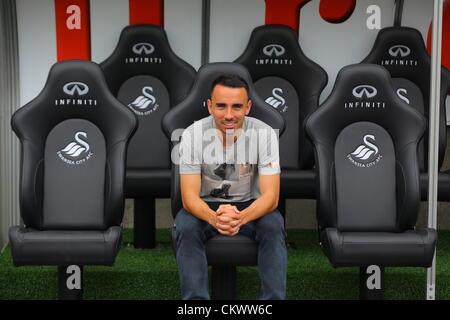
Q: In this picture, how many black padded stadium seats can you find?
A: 6